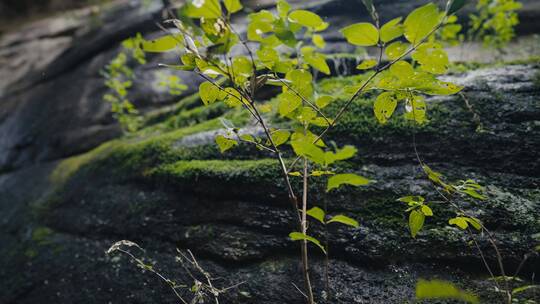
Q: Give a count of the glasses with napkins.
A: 0